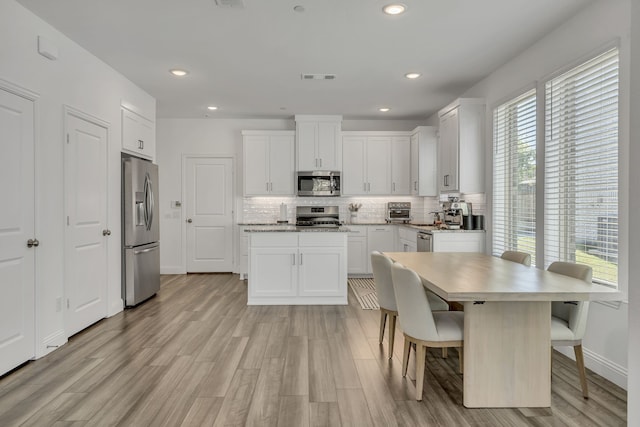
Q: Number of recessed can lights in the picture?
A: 5